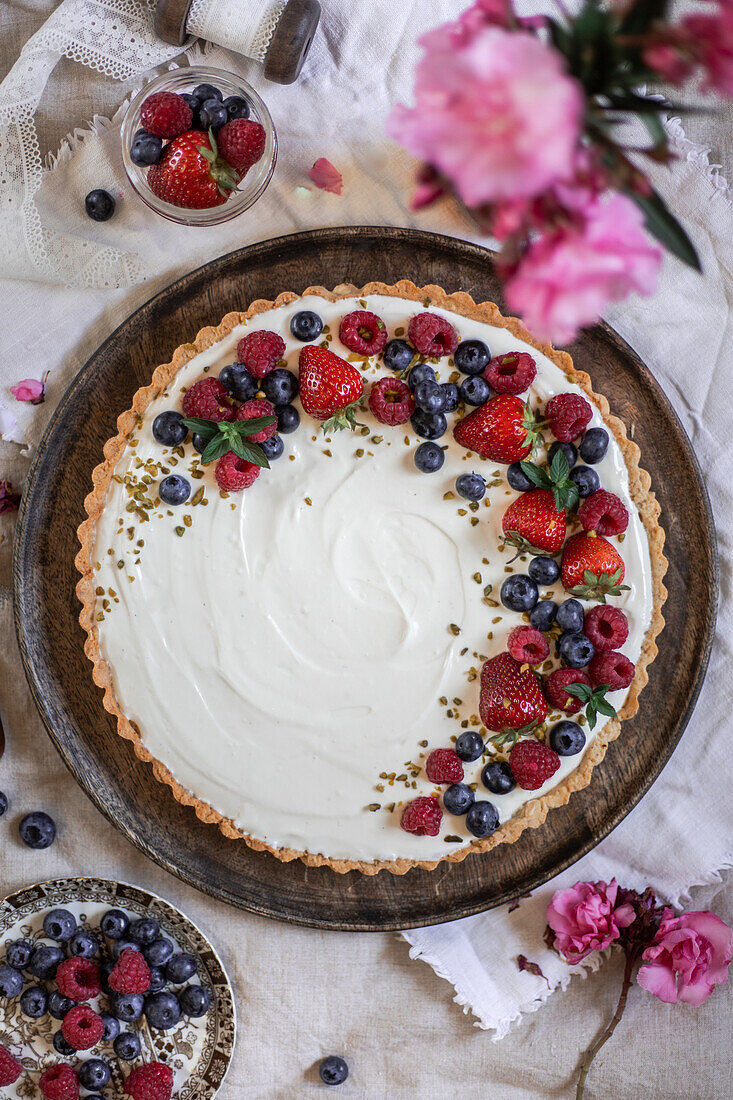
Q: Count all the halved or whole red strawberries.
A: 6